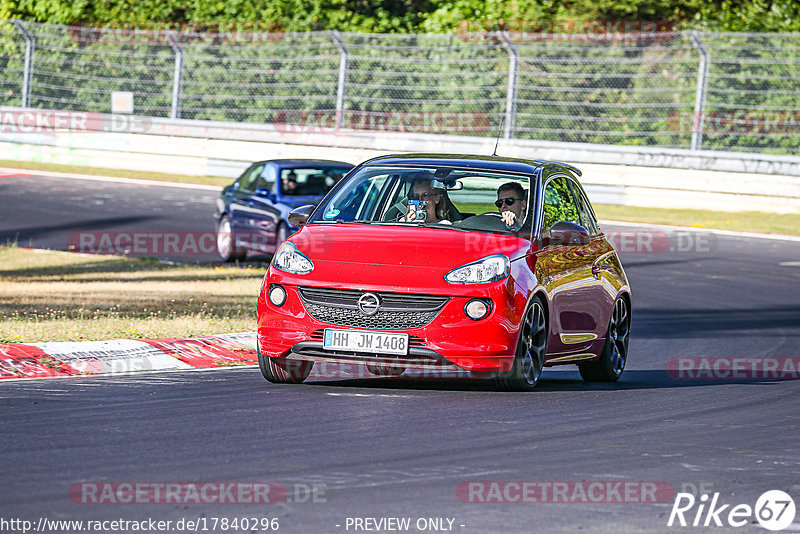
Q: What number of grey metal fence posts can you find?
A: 5